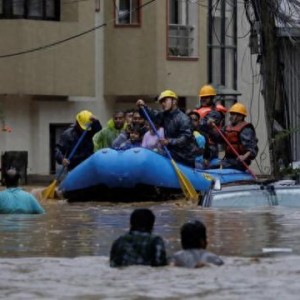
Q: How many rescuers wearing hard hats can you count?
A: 4